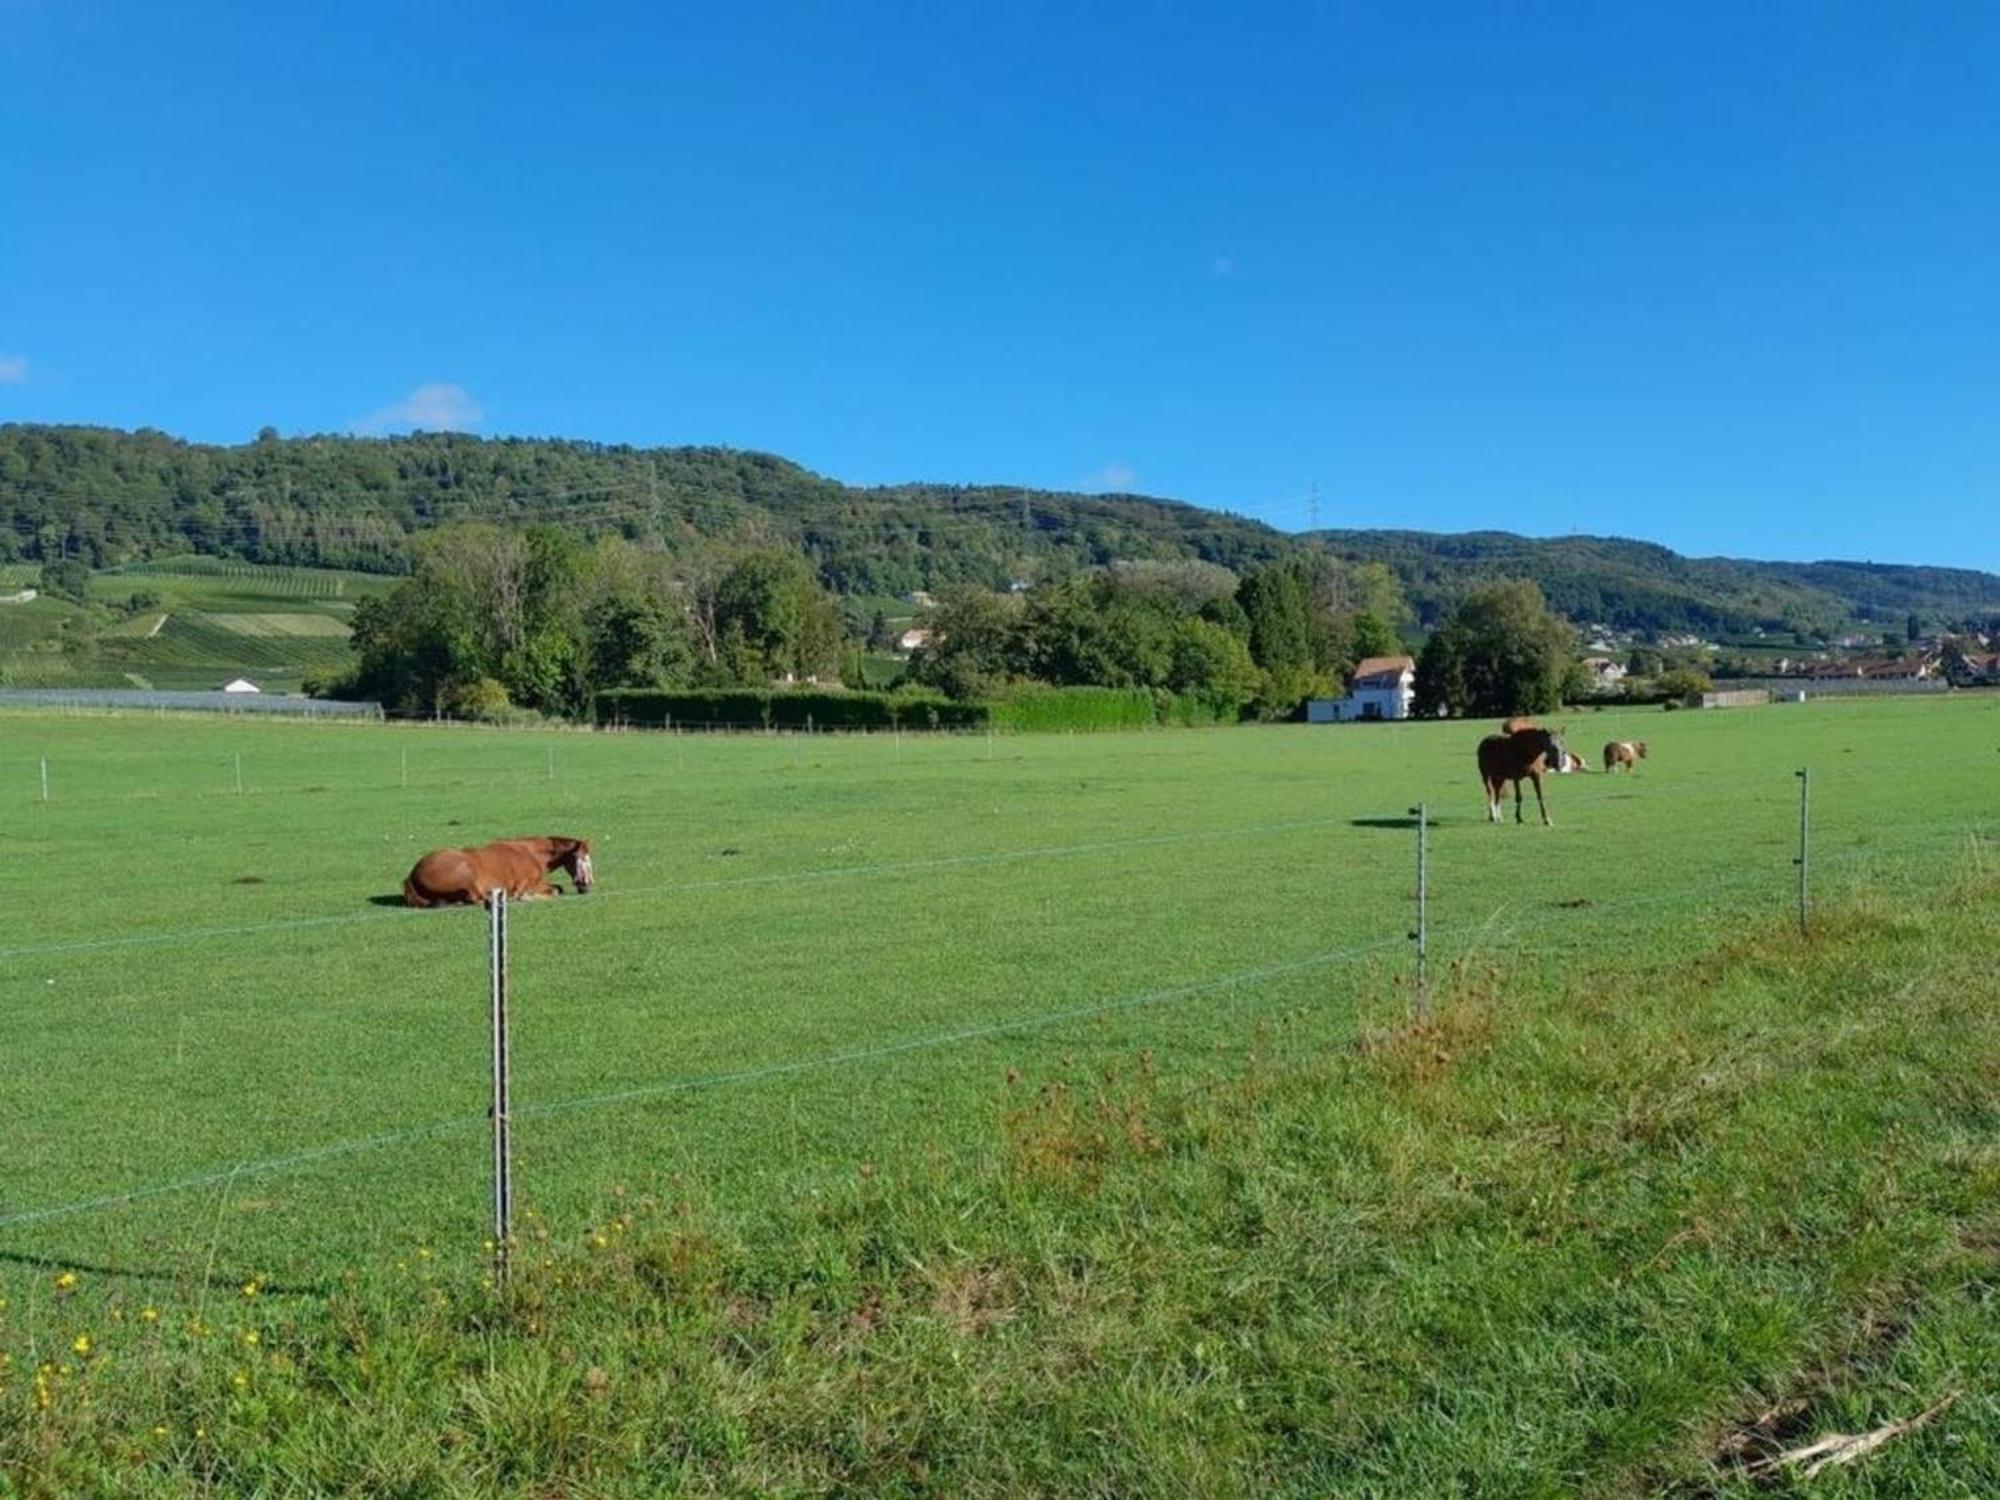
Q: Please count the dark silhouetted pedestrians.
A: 0